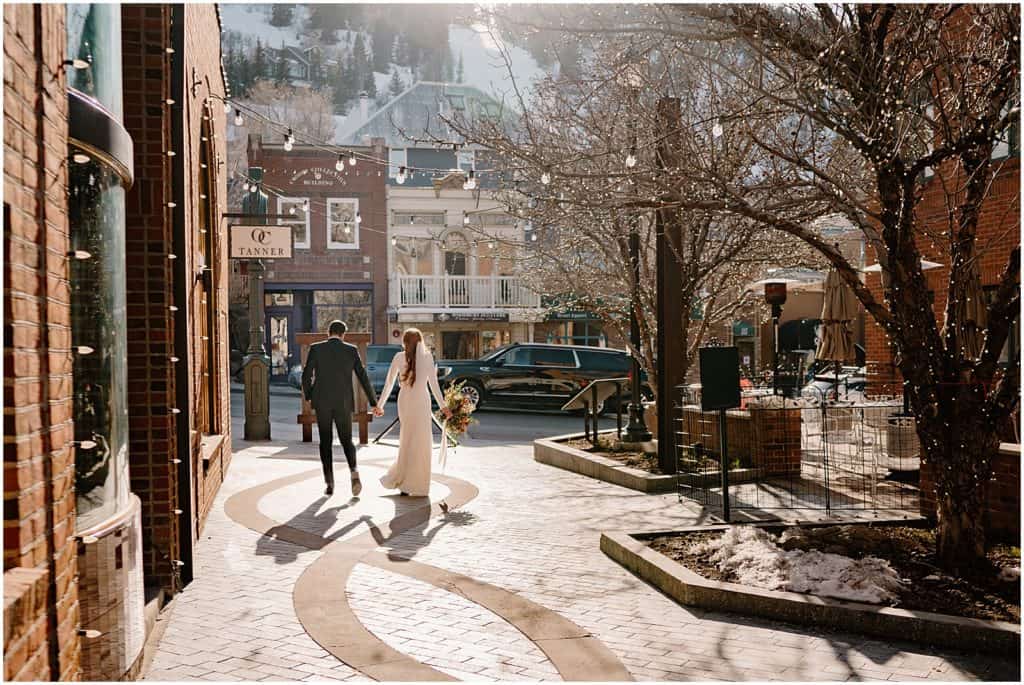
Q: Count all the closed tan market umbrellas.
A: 2